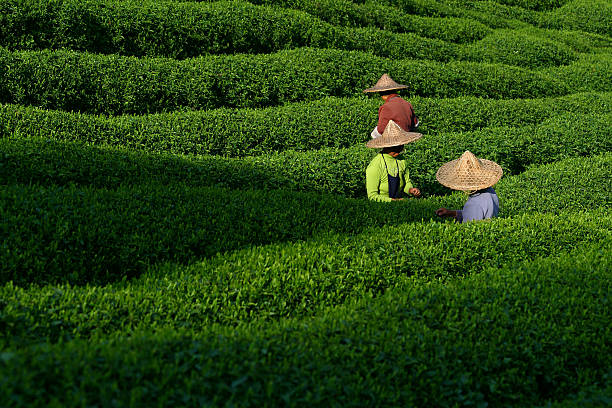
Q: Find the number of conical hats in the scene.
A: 3